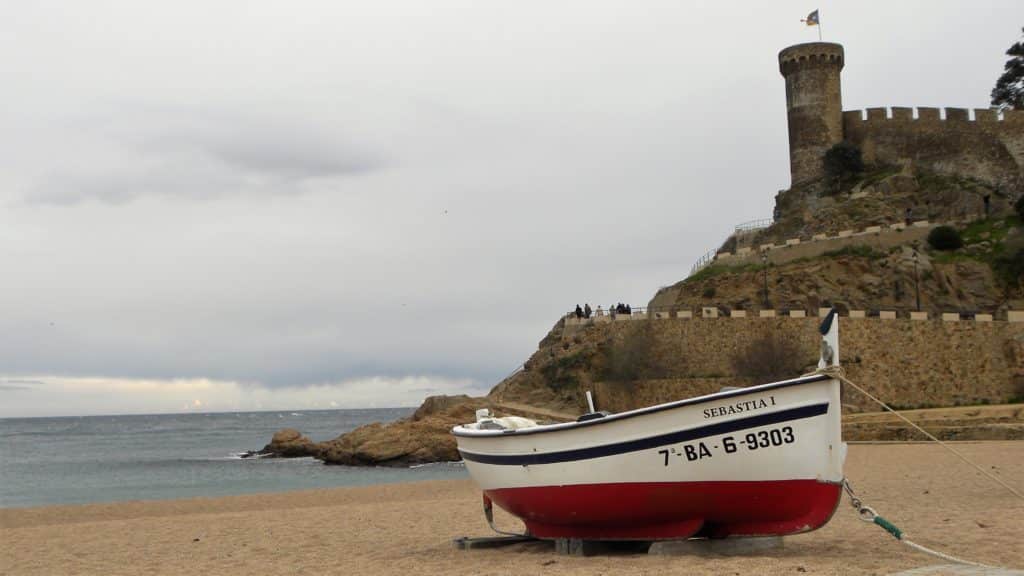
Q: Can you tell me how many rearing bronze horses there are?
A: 0